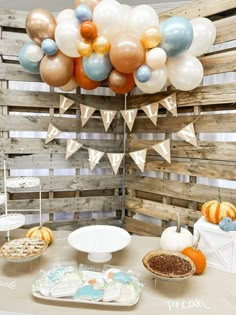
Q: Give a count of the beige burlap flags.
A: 13